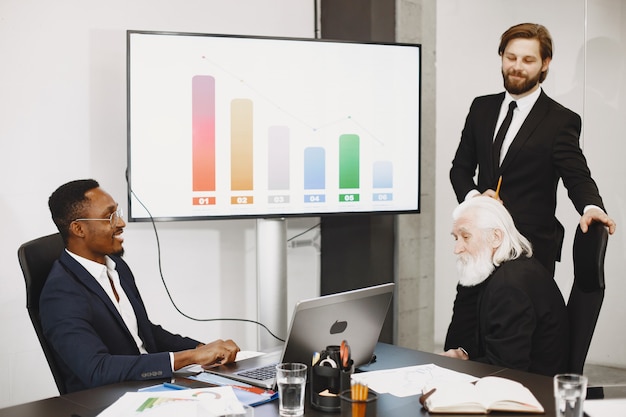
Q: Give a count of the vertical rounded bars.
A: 6